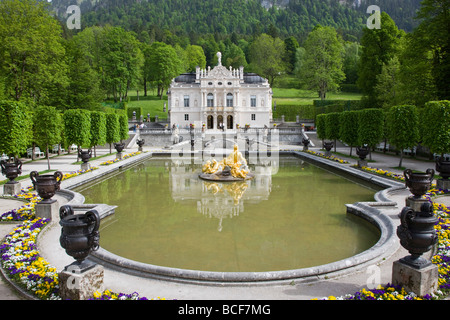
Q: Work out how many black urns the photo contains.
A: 12